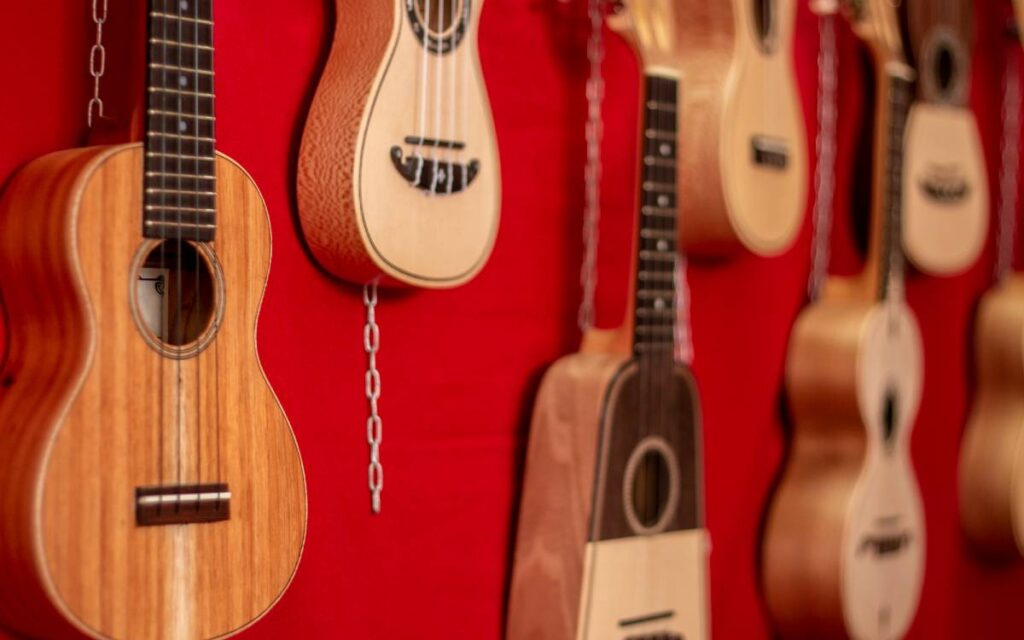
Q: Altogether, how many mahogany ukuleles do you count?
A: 1